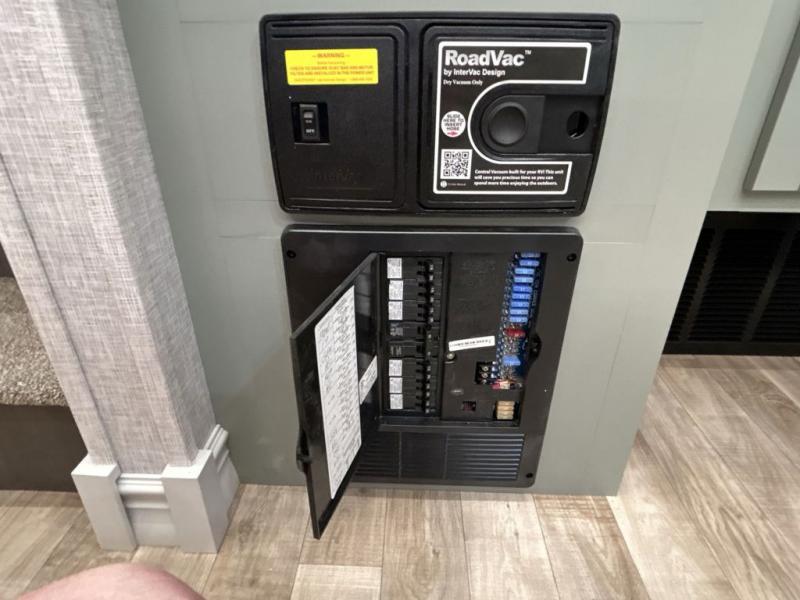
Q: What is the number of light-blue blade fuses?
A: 10